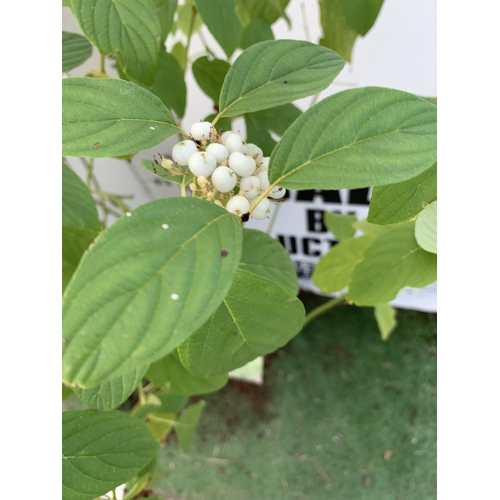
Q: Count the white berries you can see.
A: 15